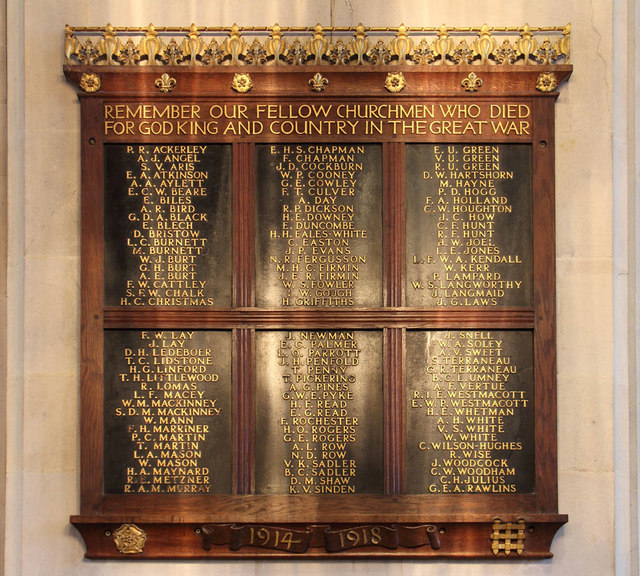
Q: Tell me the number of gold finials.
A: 13